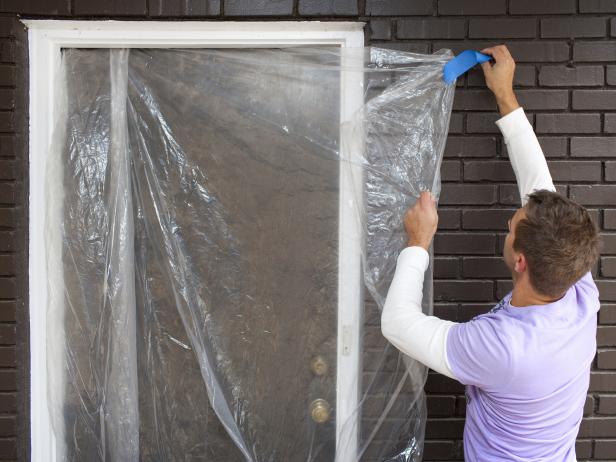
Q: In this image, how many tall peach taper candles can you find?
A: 0